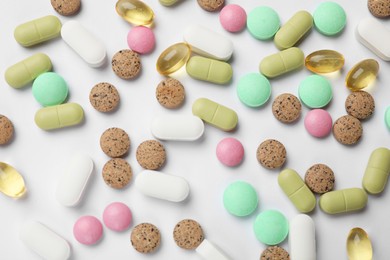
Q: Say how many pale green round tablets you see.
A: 8